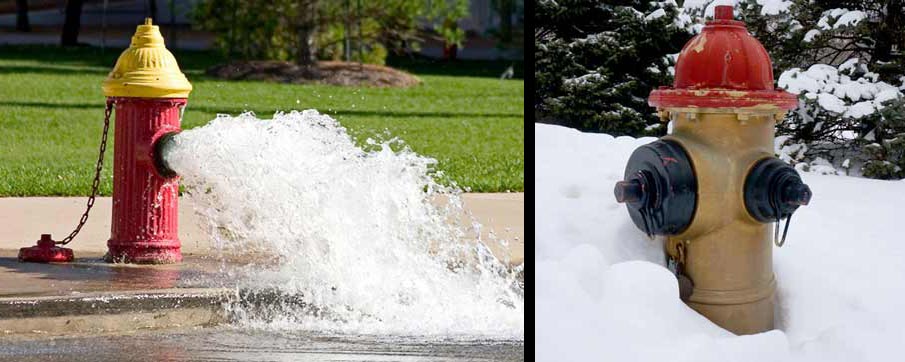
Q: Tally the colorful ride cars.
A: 0